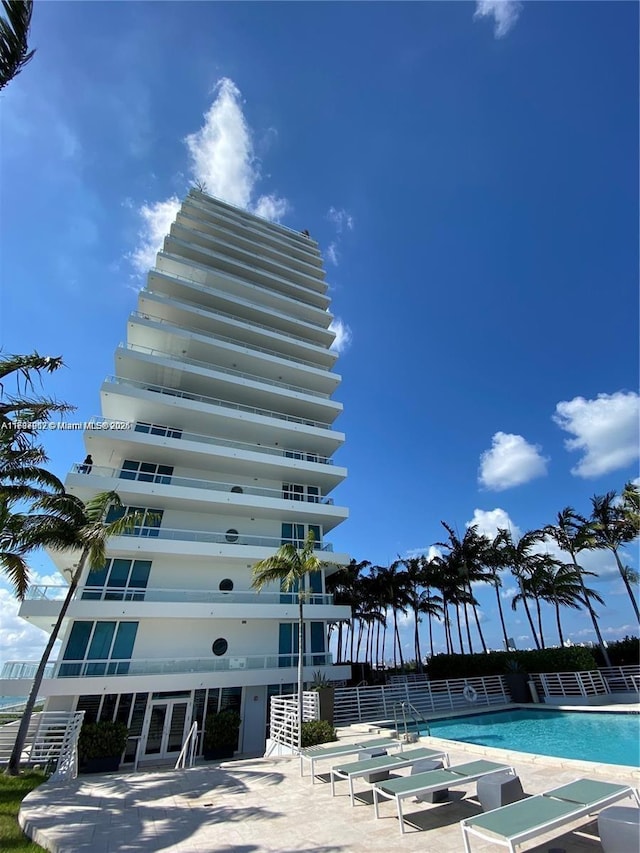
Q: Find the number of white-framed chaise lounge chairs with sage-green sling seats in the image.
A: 4